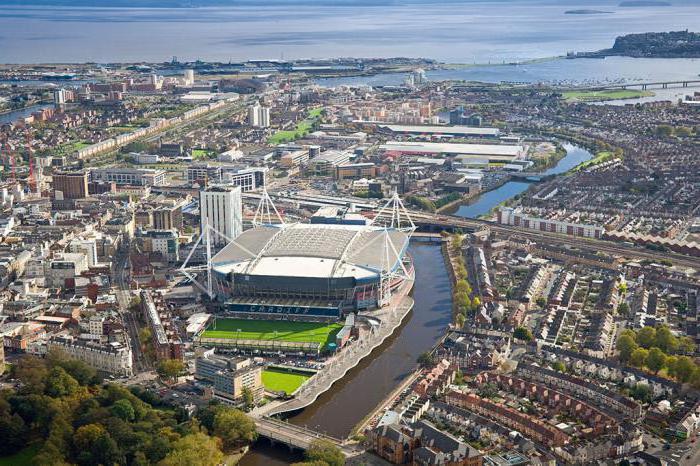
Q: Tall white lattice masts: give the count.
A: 4